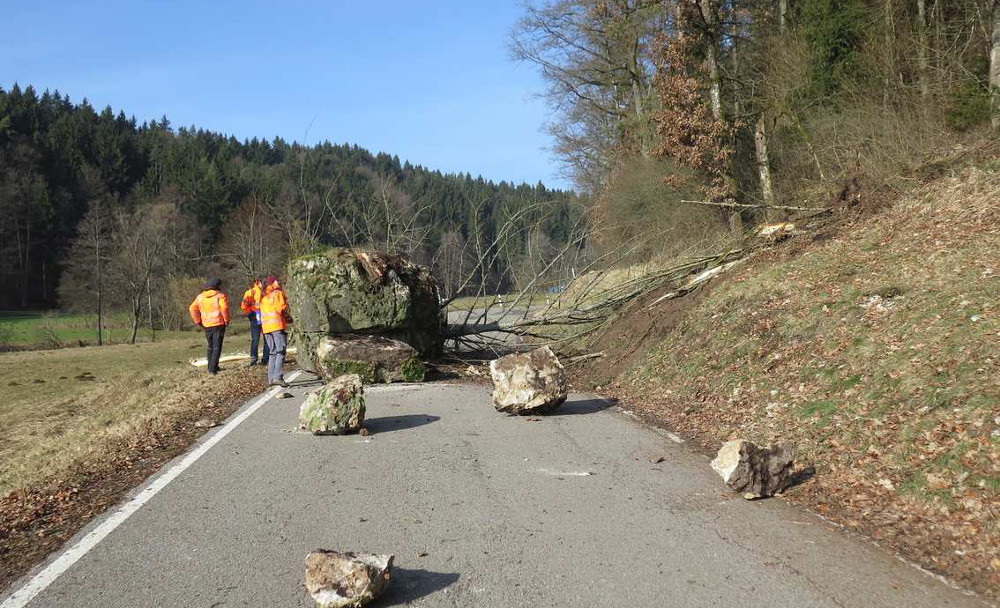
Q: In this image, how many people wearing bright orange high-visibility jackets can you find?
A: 3